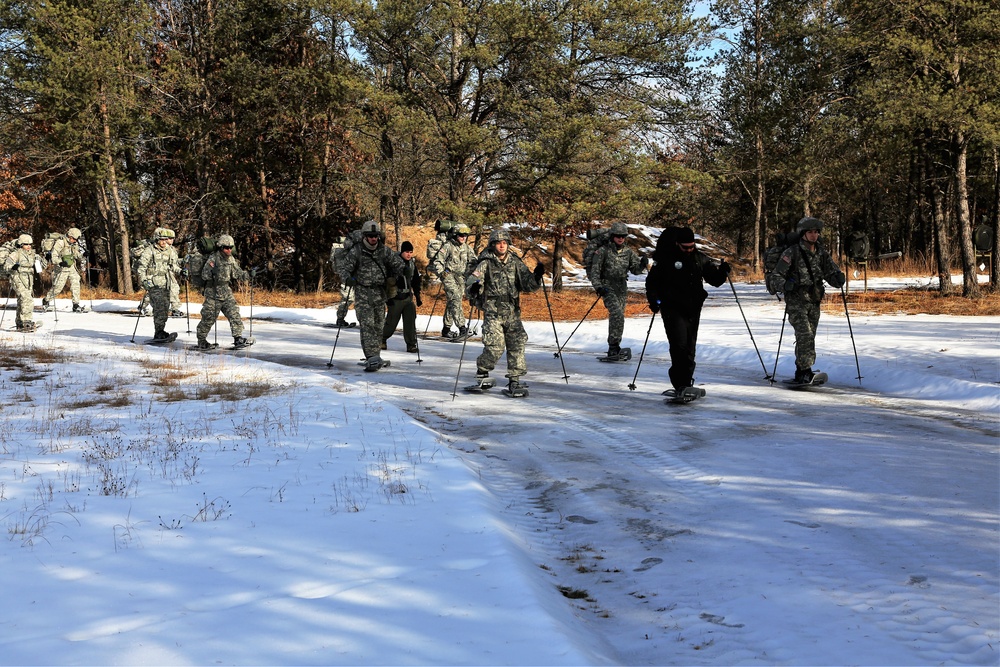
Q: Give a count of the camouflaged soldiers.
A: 11